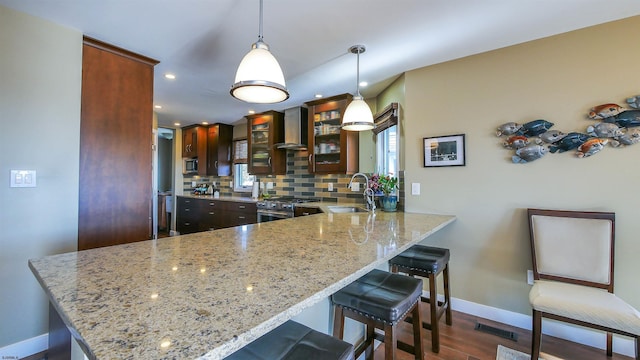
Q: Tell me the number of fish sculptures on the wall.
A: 12